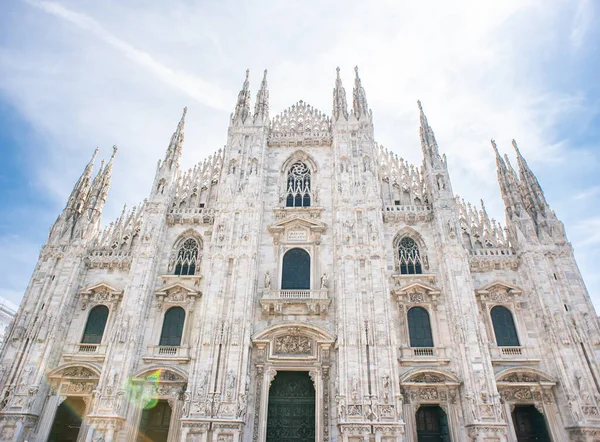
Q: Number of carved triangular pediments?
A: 5